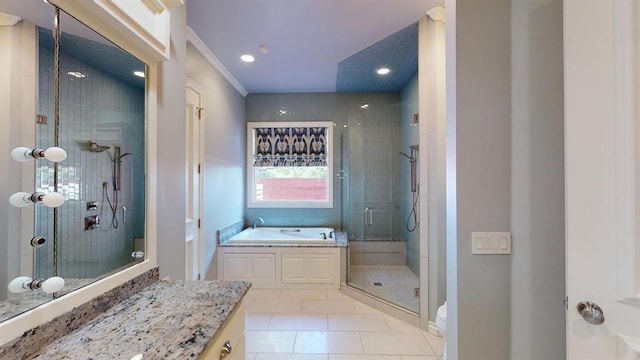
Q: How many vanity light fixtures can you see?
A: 3